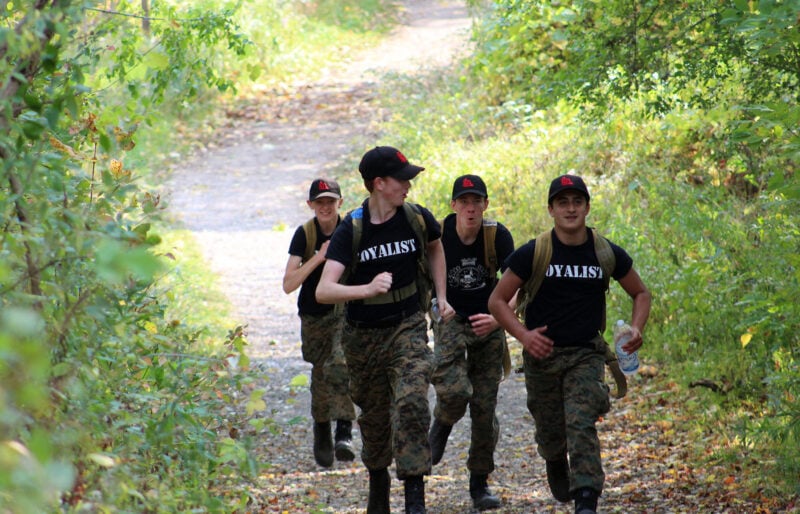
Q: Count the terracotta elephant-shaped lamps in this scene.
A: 0